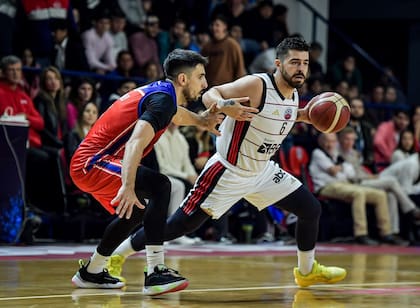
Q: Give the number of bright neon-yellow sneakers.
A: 2